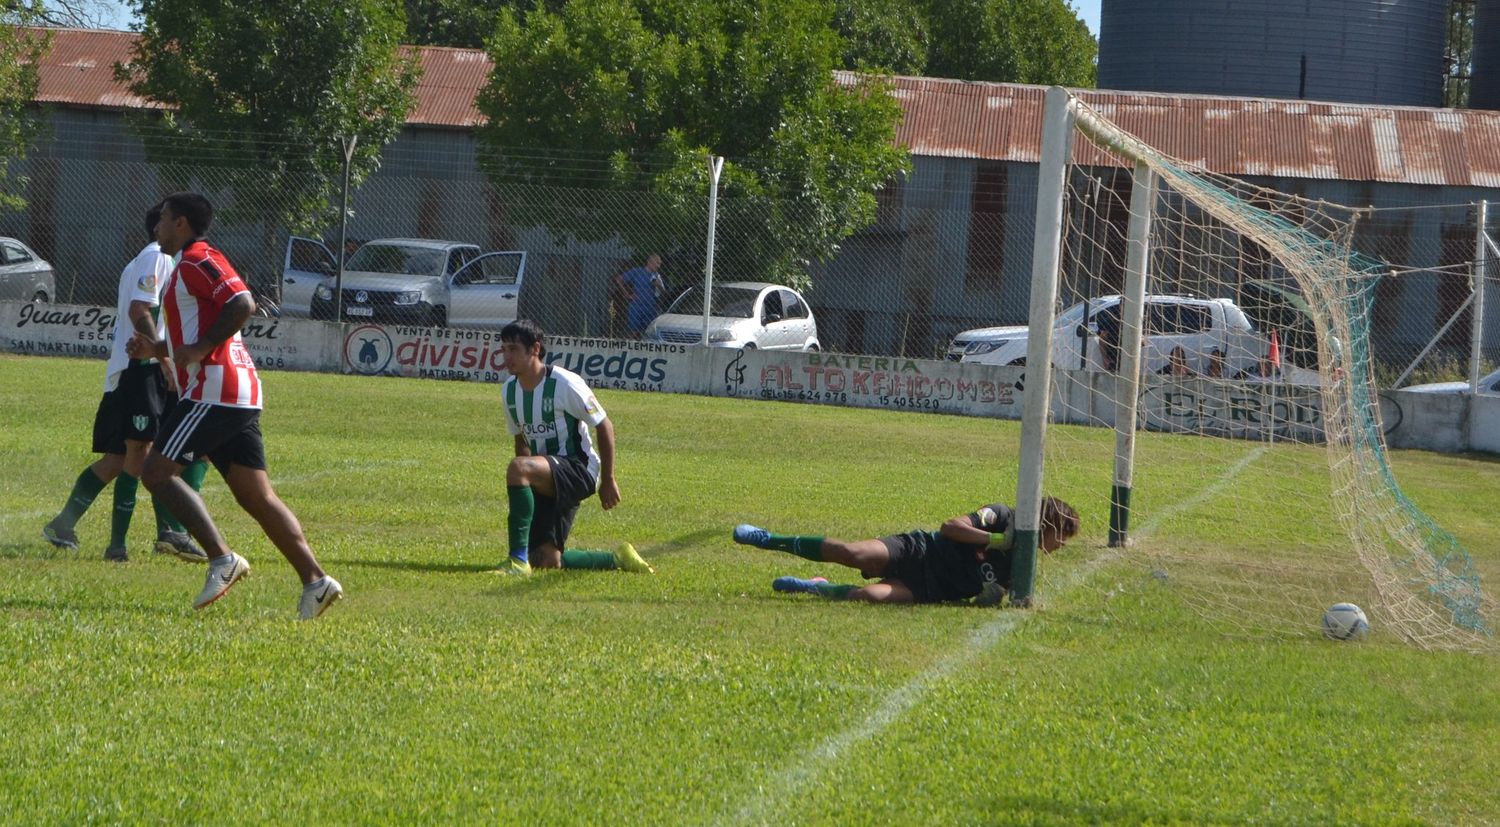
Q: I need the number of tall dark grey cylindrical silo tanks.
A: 2